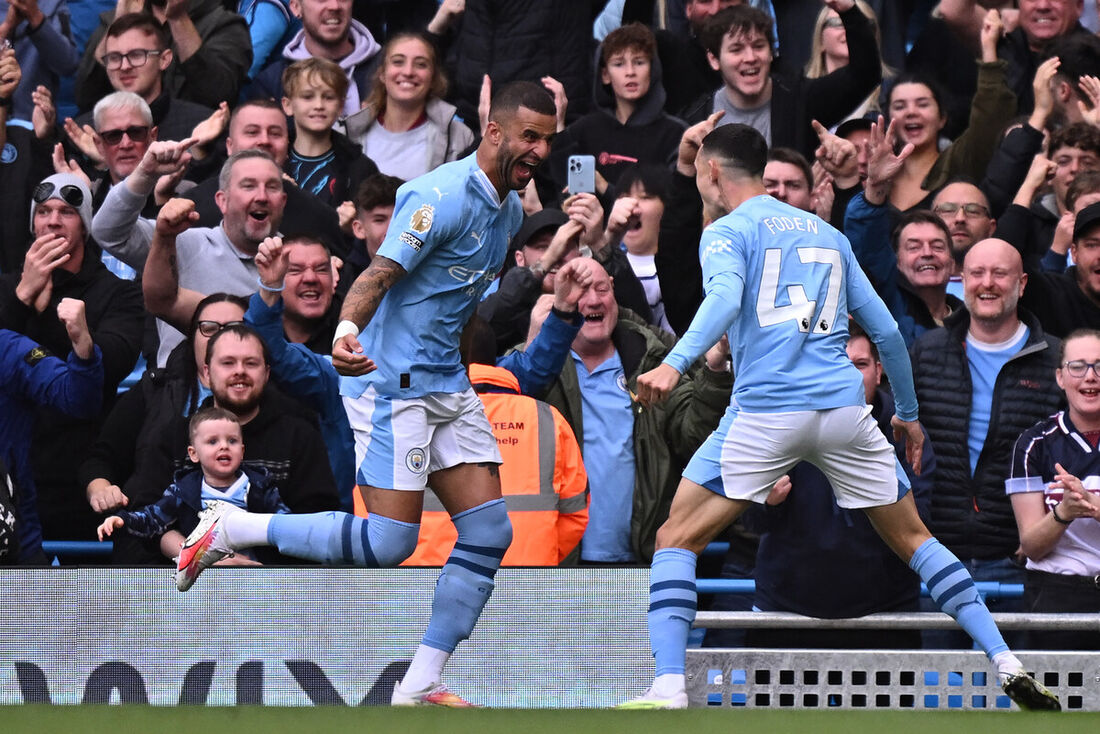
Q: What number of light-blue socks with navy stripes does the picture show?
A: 4